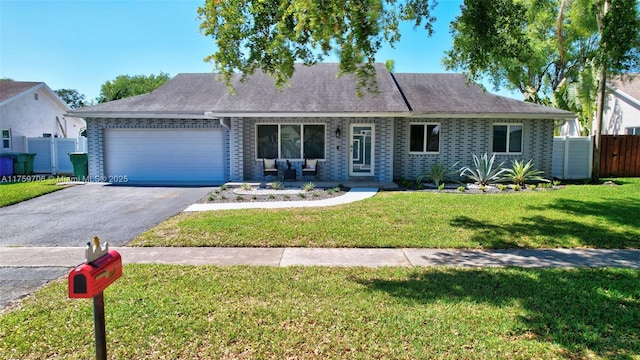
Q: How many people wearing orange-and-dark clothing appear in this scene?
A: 0